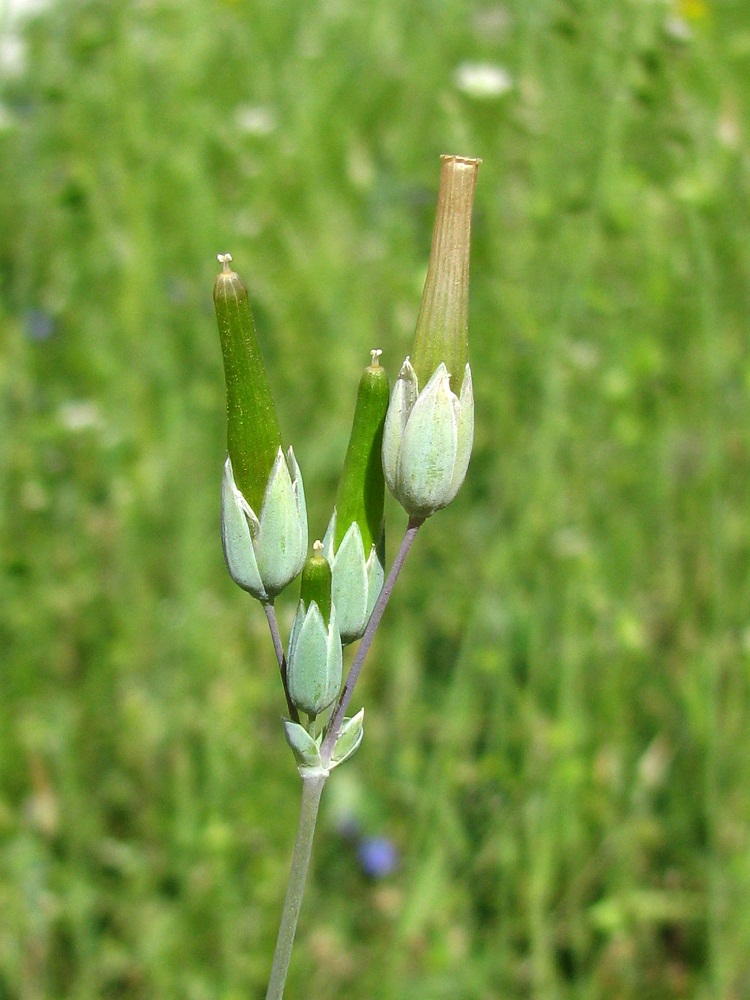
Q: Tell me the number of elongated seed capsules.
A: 4